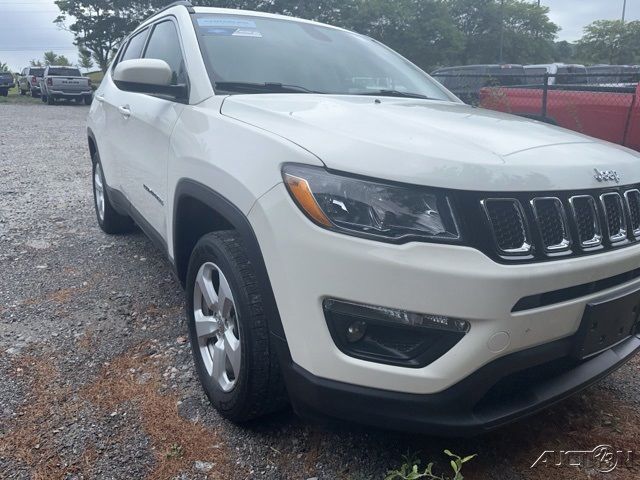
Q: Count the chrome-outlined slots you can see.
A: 5